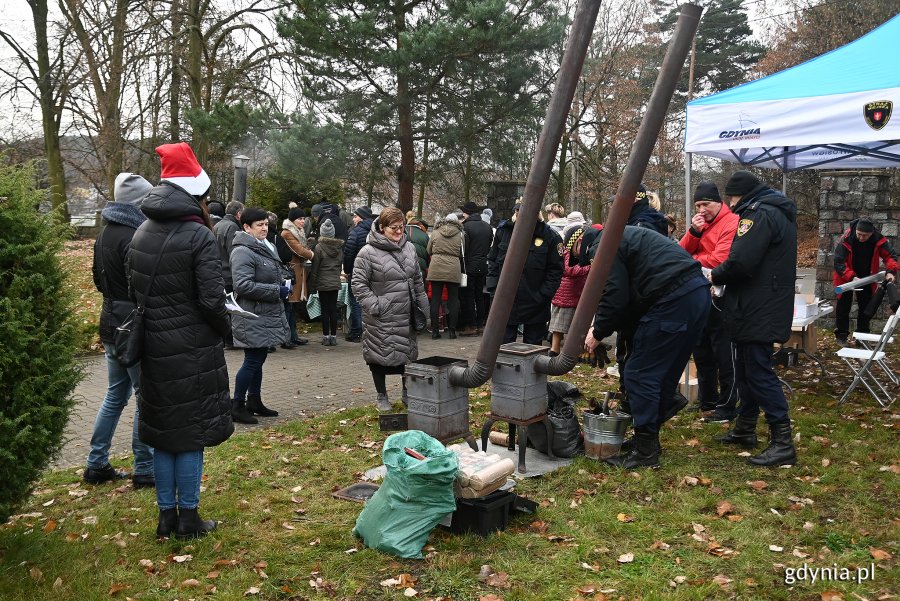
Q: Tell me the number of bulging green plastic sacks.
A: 1